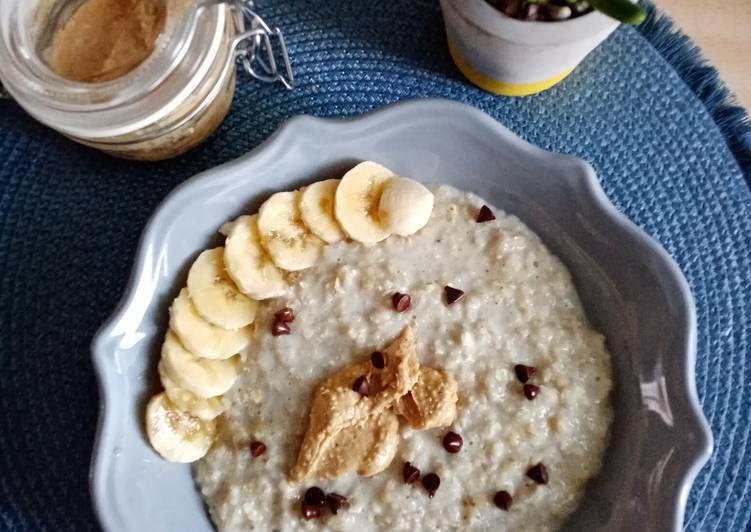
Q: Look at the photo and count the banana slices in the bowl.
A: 10